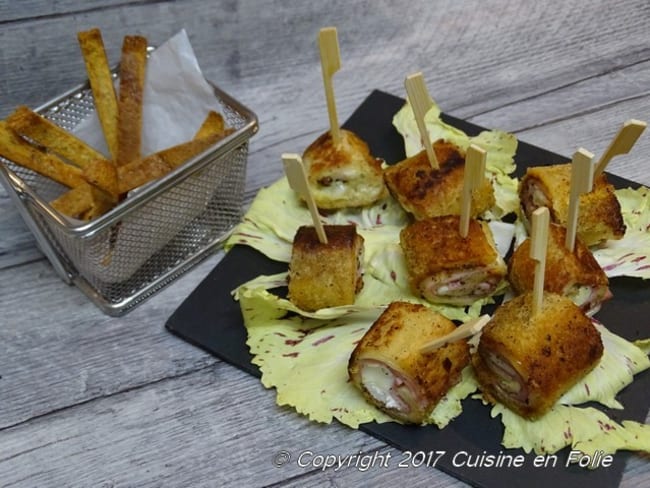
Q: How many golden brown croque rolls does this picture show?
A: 8